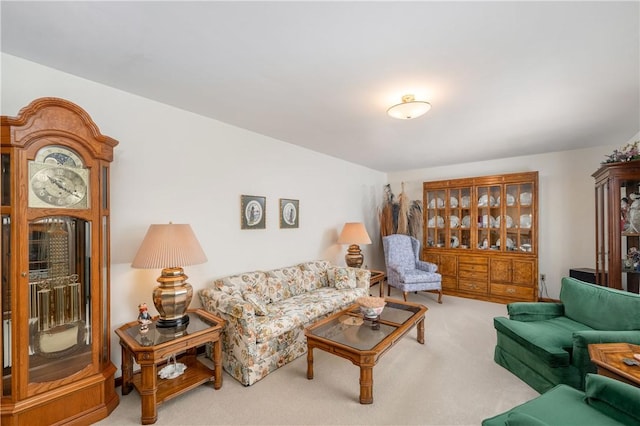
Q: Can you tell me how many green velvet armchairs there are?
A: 2